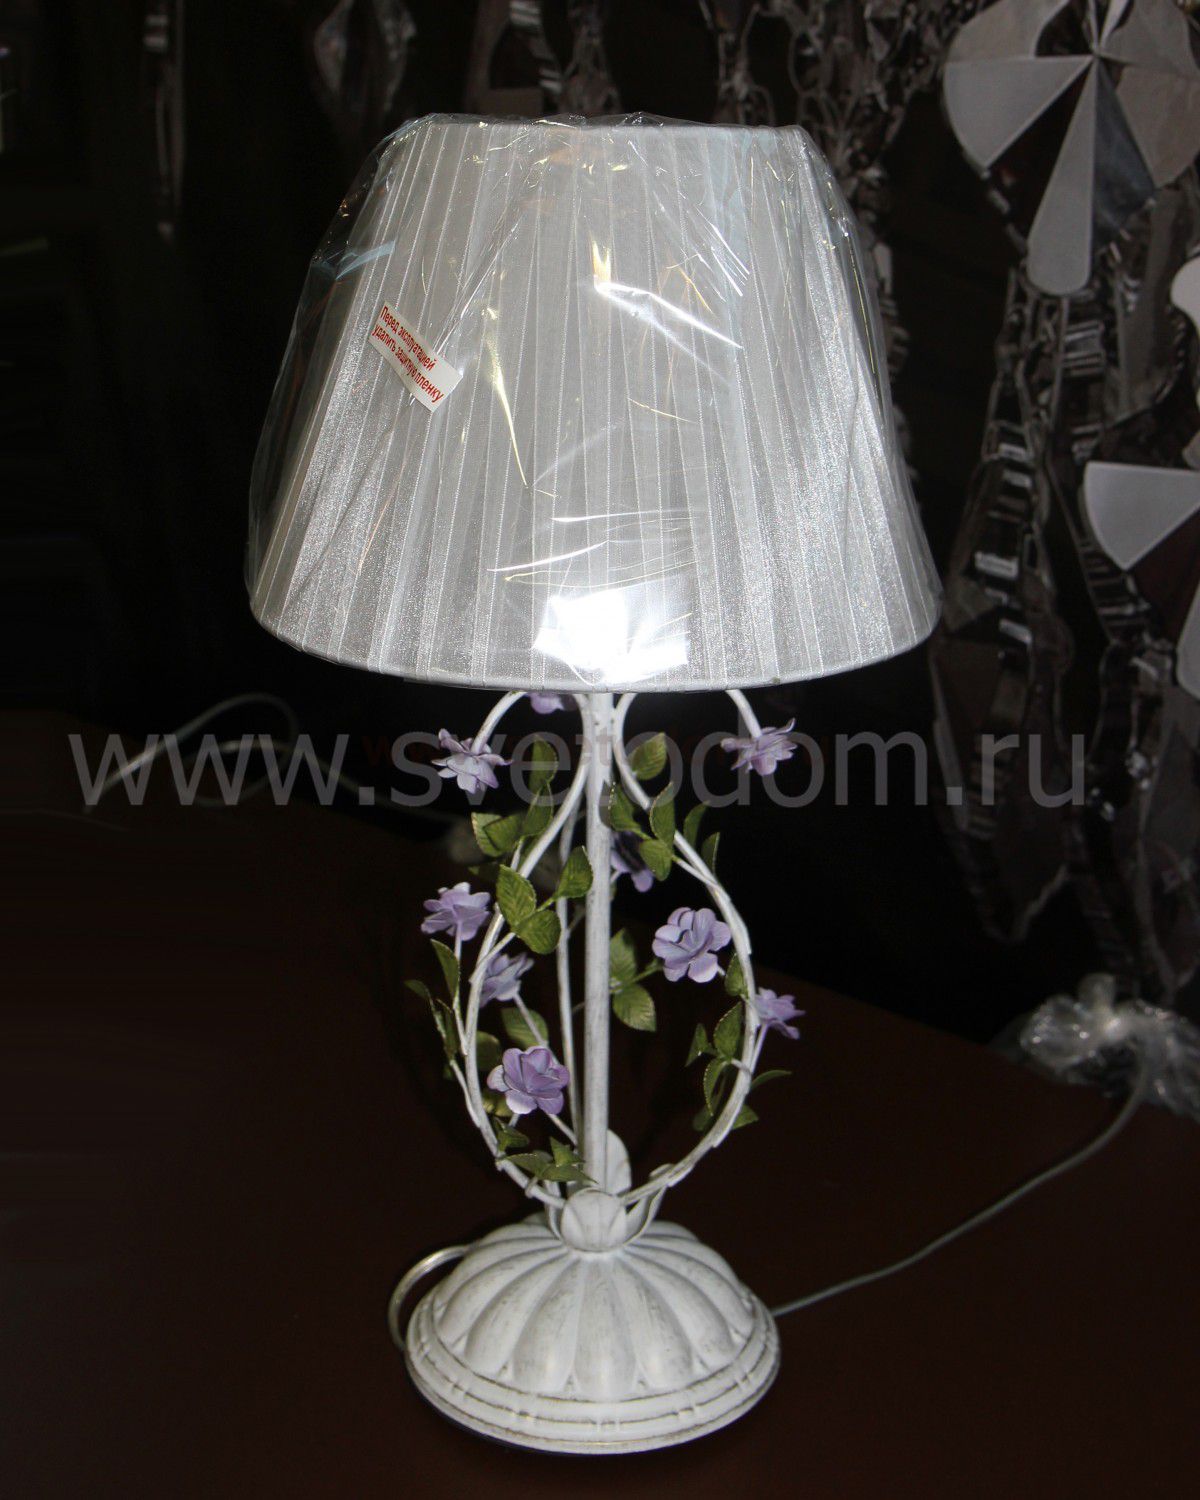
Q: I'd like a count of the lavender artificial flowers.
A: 9